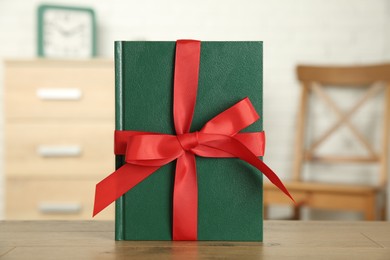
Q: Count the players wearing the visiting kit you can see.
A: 0